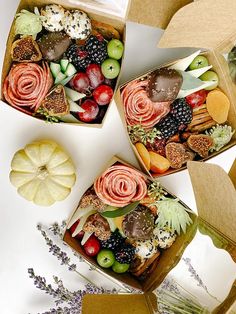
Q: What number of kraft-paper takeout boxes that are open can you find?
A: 3